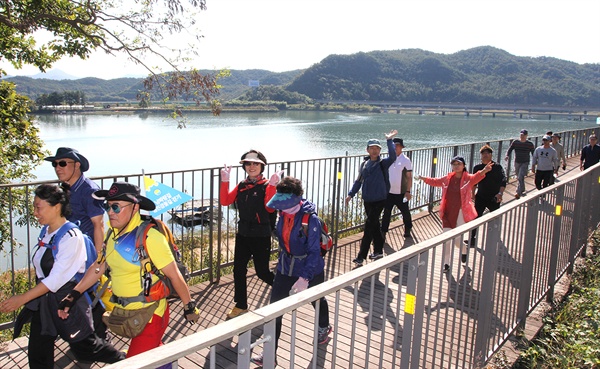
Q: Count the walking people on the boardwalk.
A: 14